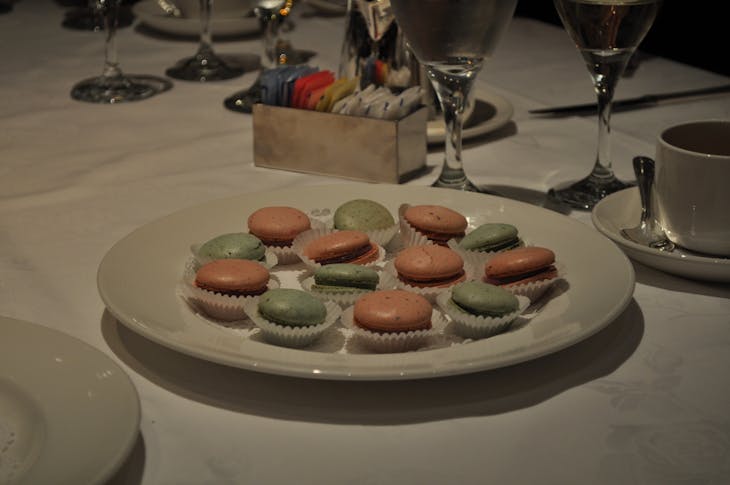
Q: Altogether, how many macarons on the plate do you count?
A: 13